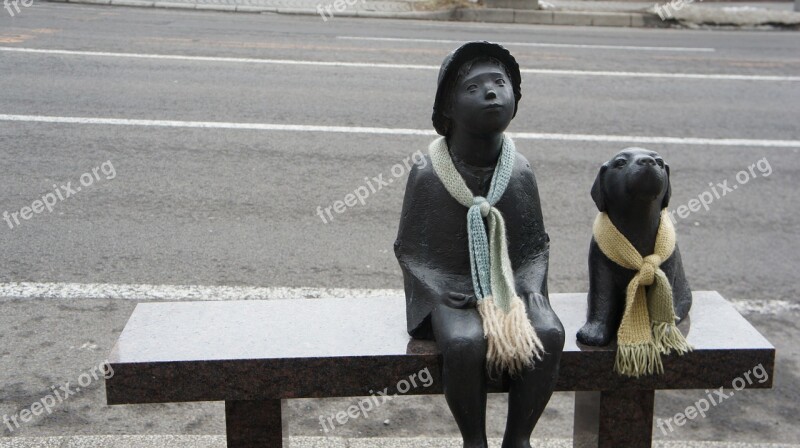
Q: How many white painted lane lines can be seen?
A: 4